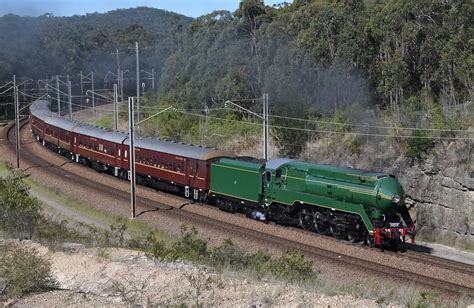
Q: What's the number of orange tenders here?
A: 0